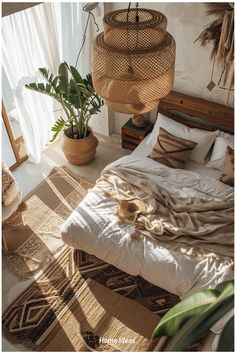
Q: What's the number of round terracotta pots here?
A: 1